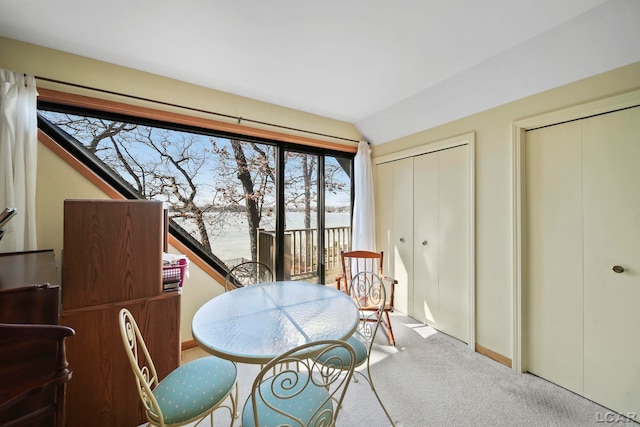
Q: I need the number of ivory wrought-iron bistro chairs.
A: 4